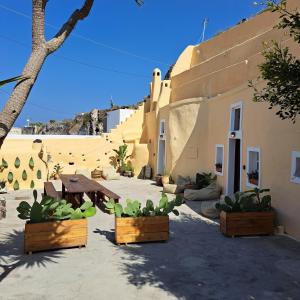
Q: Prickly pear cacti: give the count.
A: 3